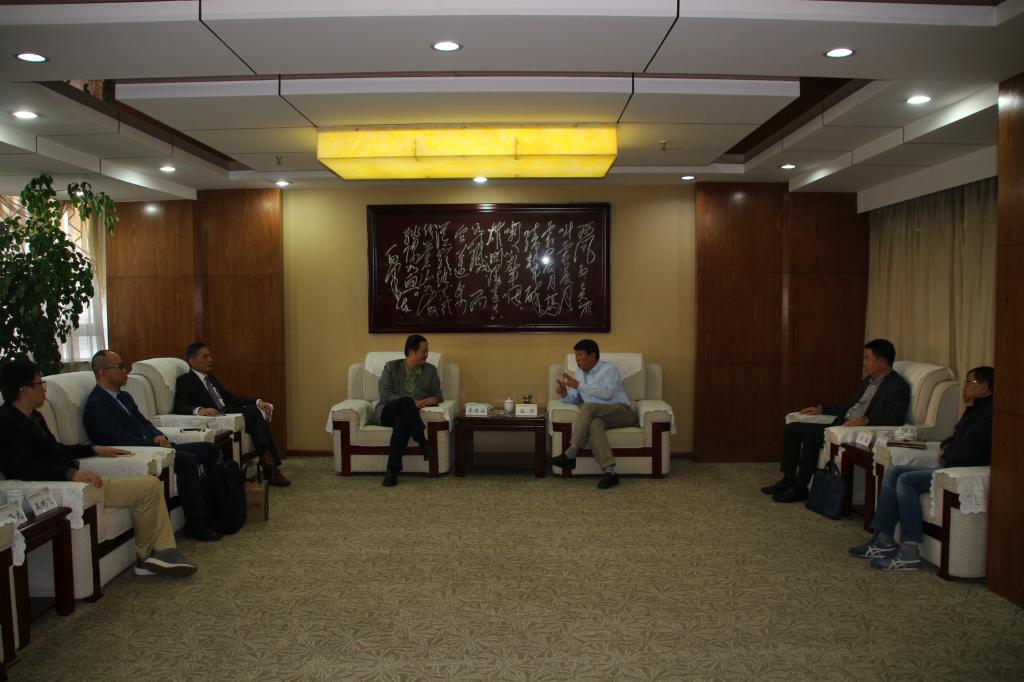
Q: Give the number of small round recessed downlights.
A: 10